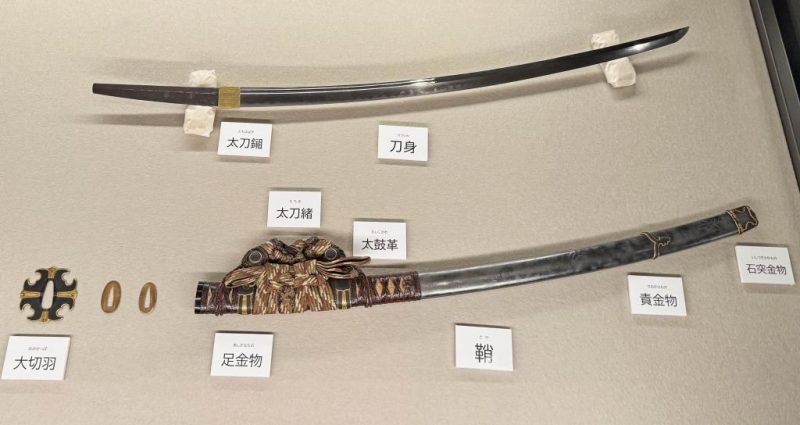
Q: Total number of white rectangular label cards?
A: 9